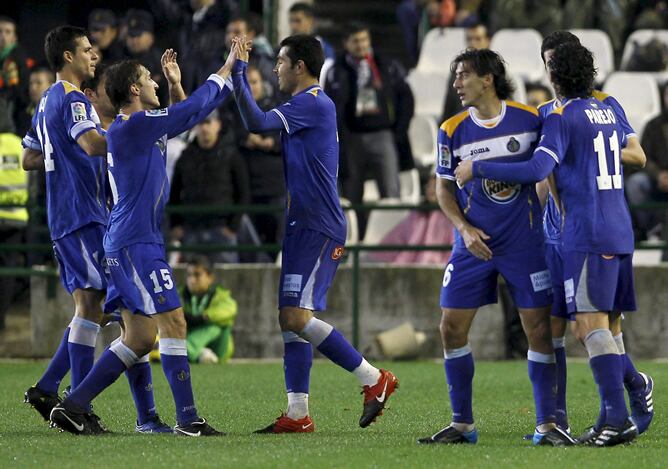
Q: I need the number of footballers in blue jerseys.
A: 7